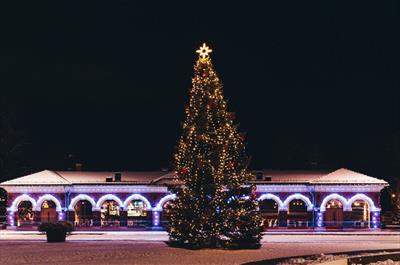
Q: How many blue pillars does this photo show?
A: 5